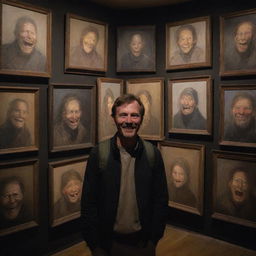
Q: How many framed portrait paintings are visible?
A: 15